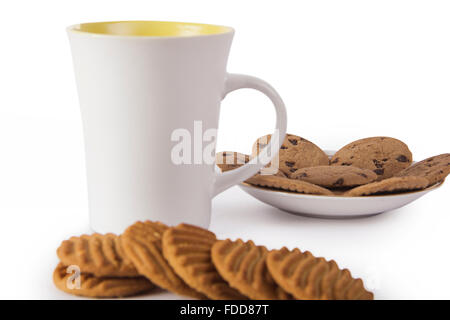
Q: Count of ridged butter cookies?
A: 6